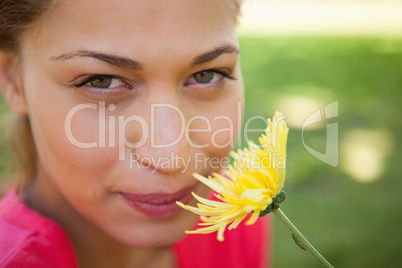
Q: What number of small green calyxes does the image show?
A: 1